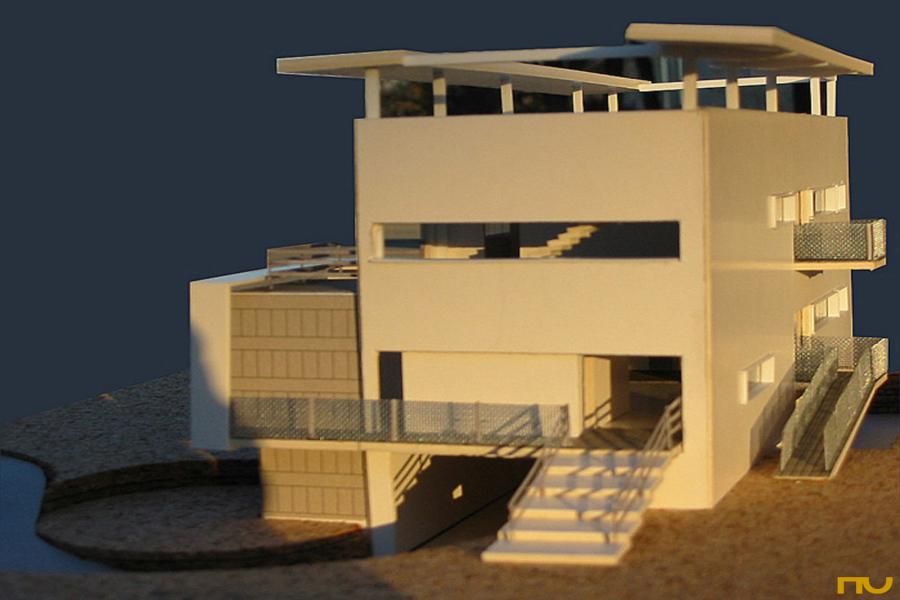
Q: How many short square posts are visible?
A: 10